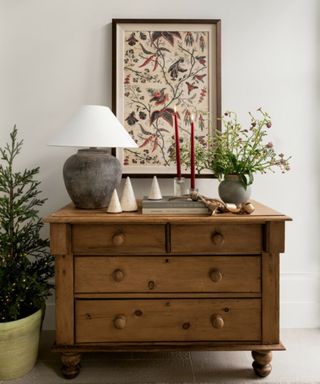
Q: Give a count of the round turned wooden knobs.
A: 6